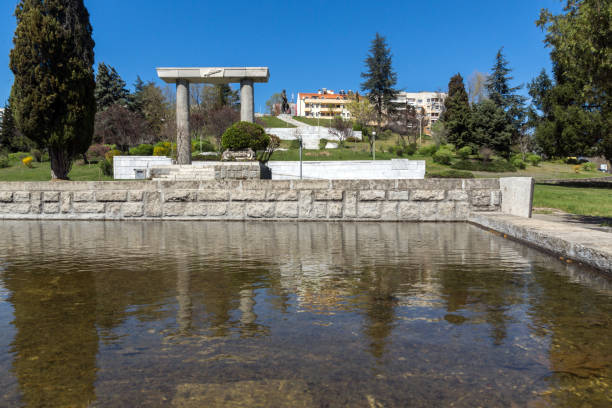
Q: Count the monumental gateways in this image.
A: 1